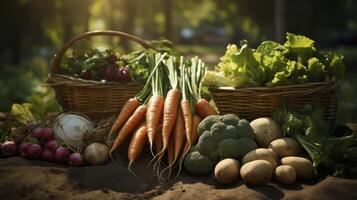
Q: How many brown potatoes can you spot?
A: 7